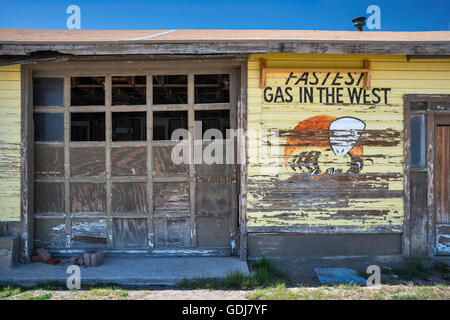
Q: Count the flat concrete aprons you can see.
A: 1